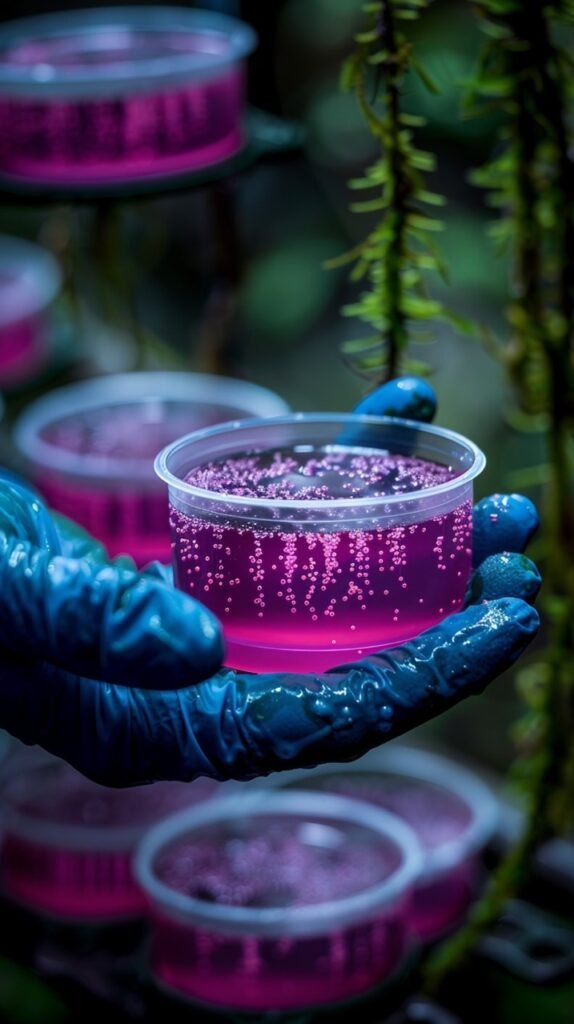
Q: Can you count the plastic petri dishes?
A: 7